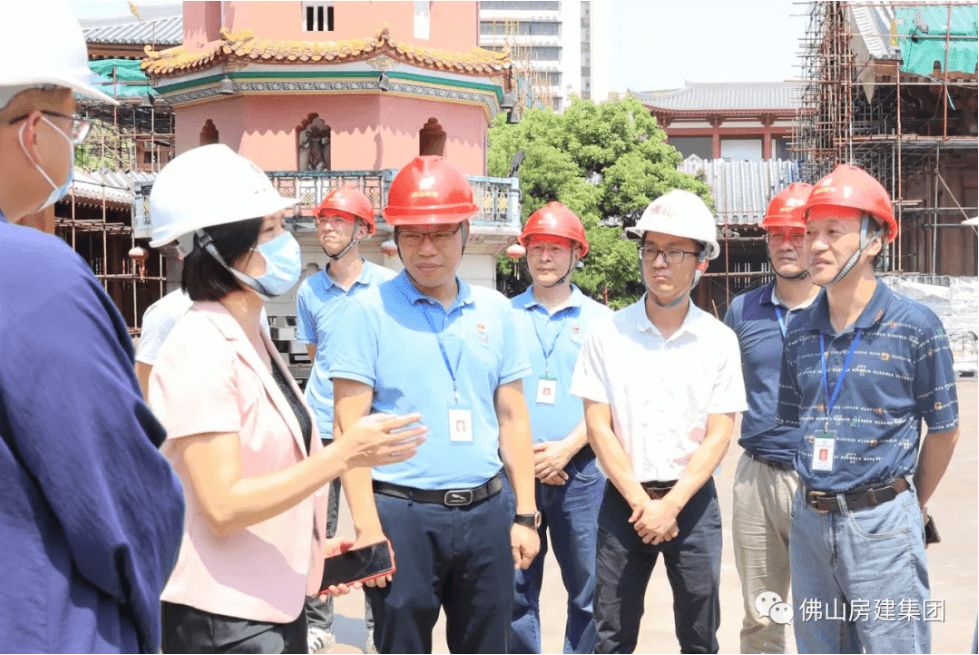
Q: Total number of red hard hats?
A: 5